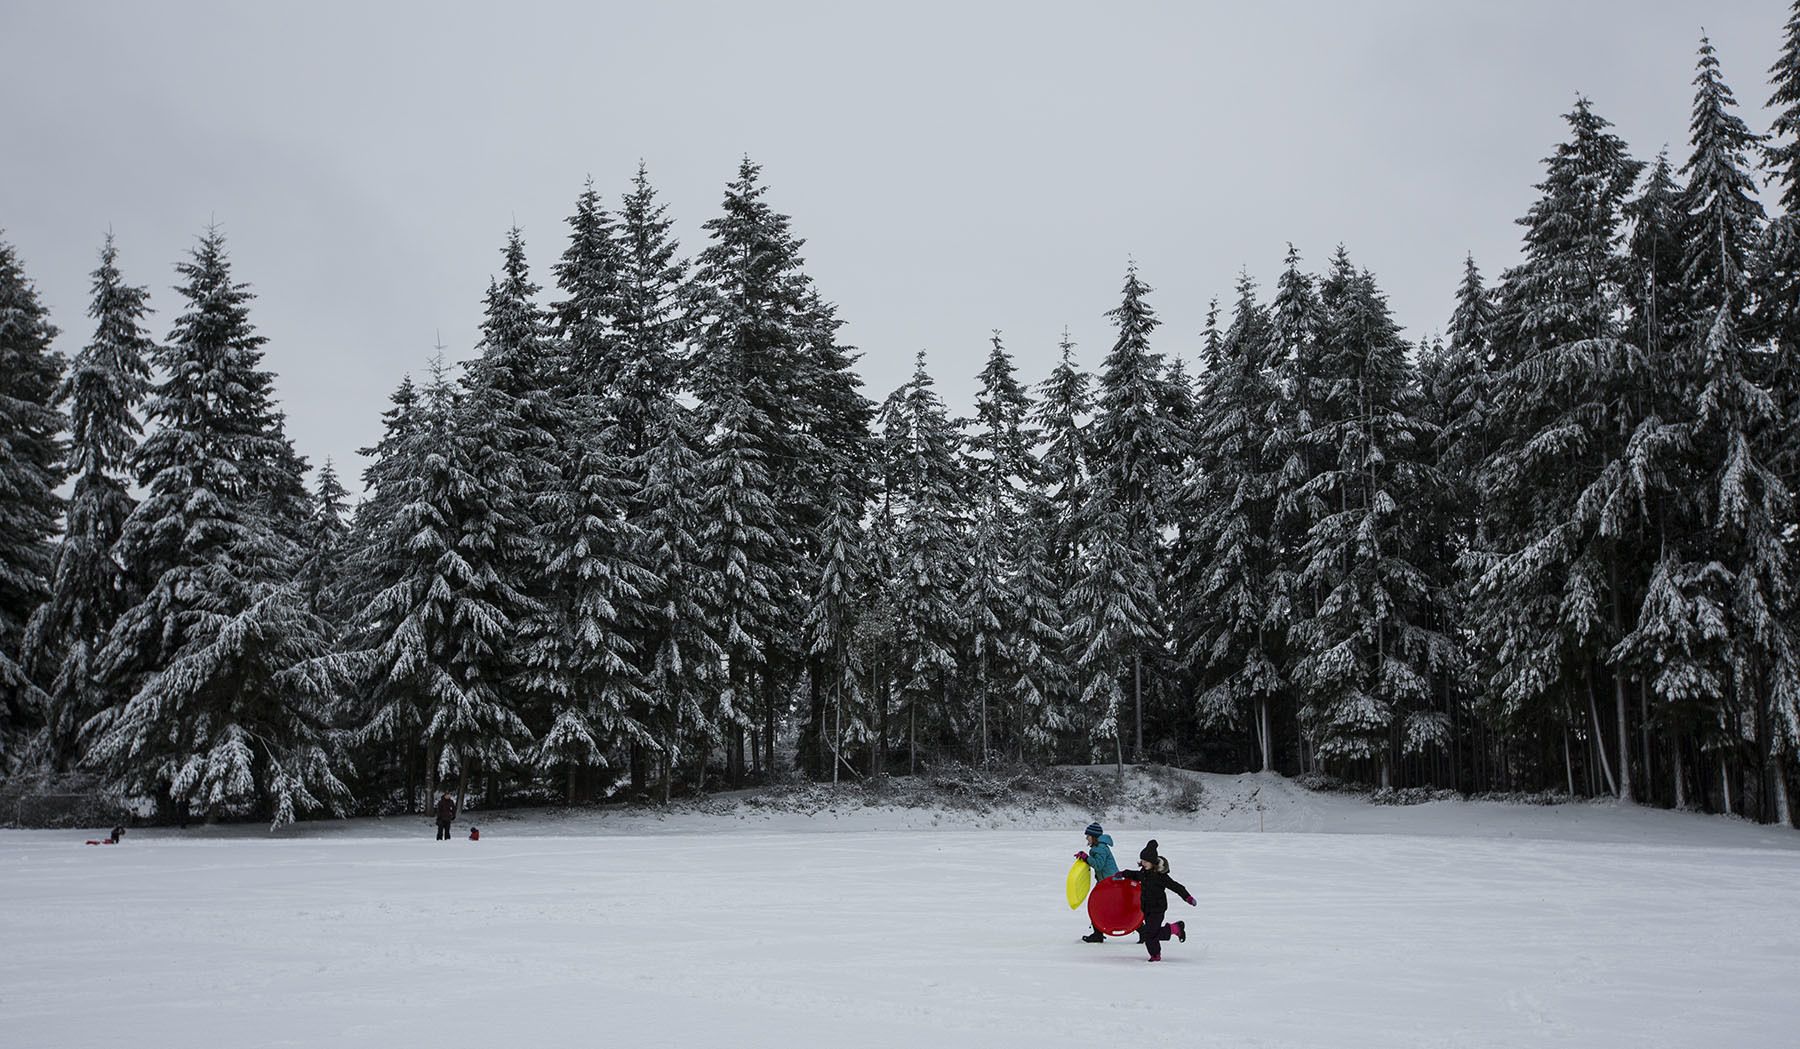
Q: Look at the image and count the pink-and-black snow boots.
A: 2